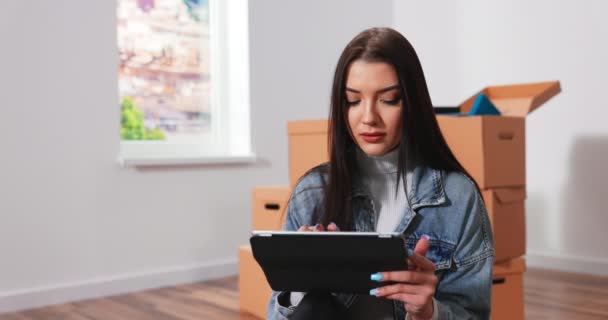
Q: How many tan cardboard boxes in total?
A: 6